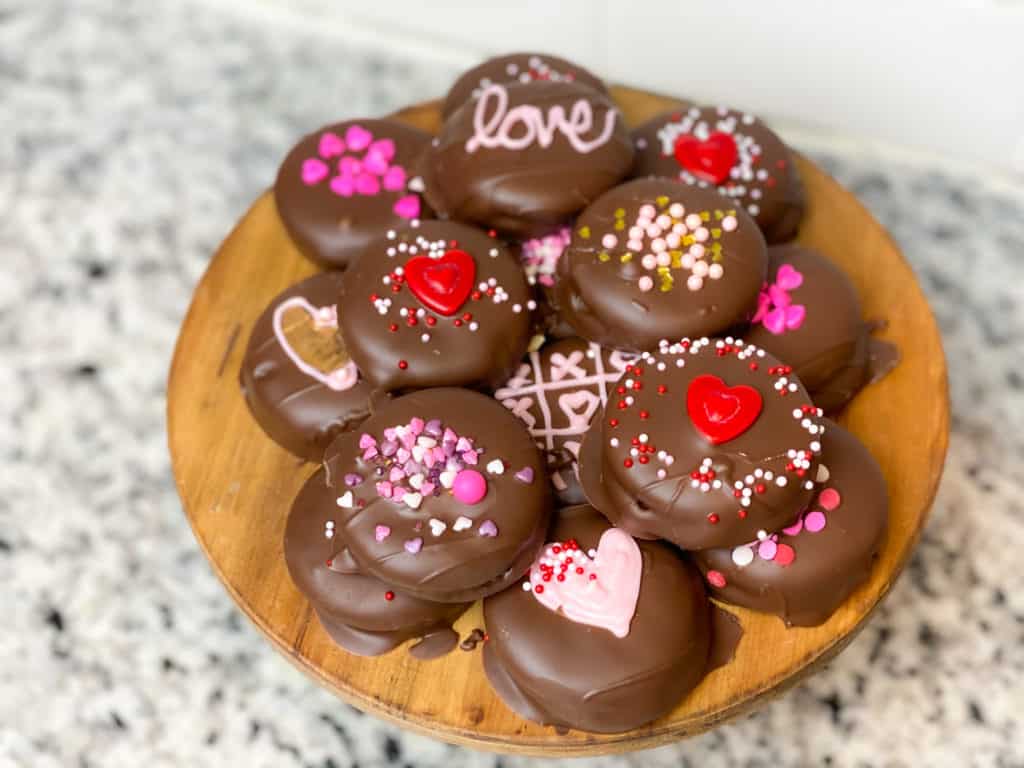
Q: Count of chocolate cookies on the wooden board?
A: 15